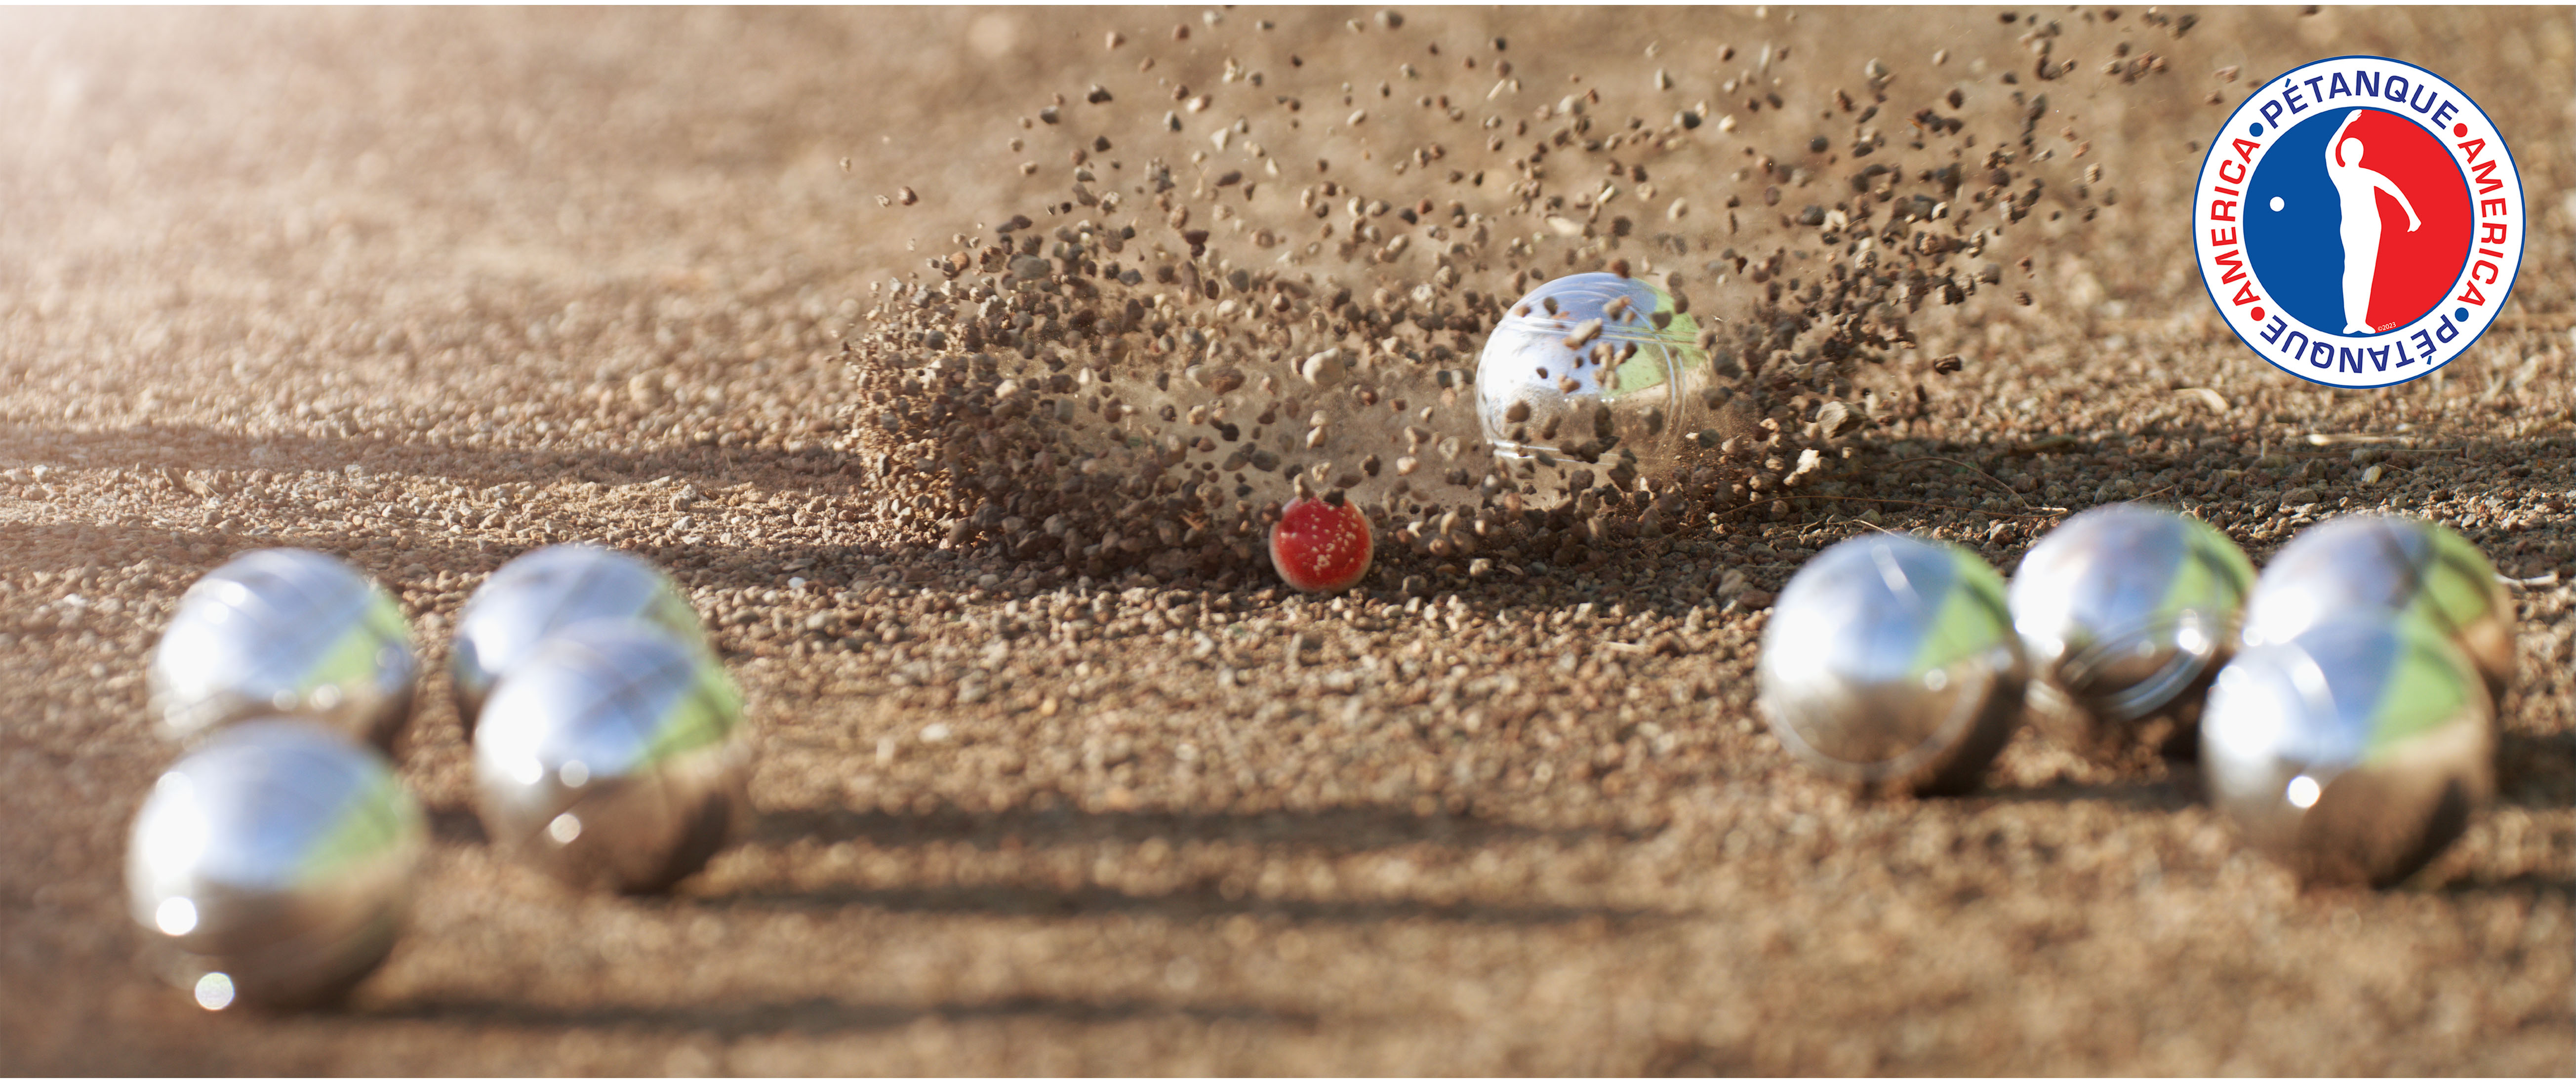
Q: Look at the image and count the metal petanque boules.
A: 9